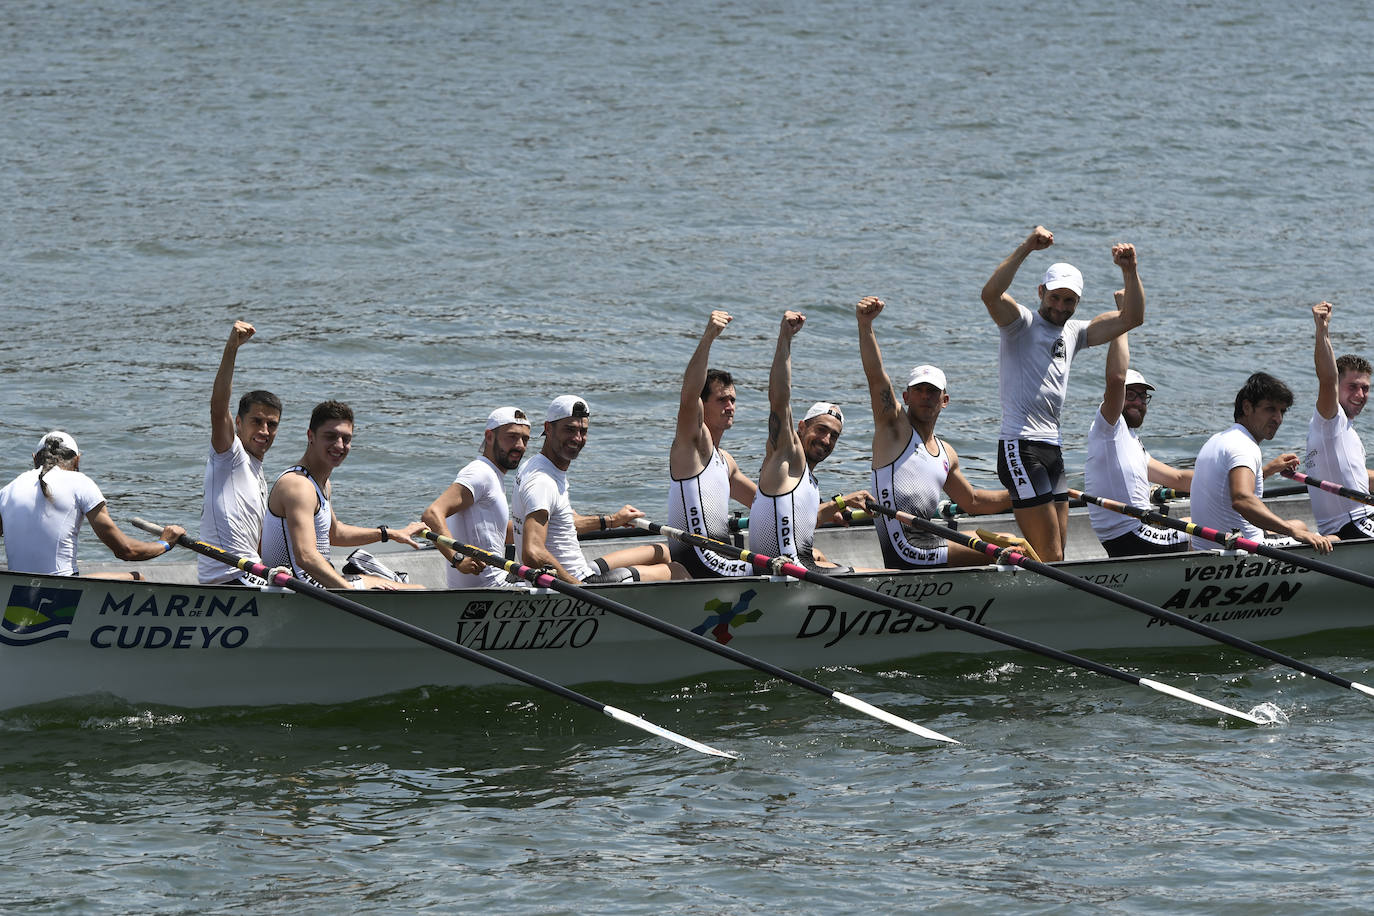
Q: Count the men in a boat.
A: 12